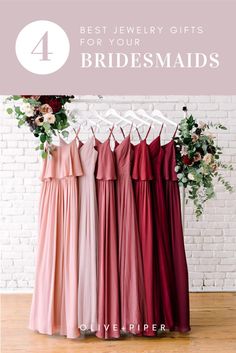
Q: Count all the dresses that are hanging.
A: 7